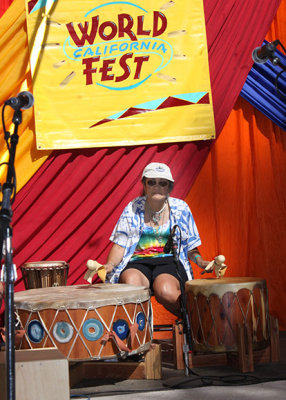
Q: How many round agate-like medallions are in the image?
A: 5